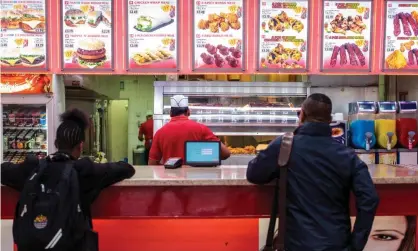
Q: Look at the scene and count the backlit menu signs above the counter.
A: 7